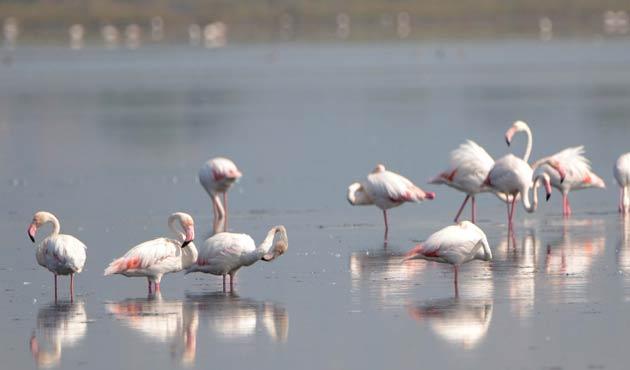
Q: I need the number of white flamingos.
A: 10